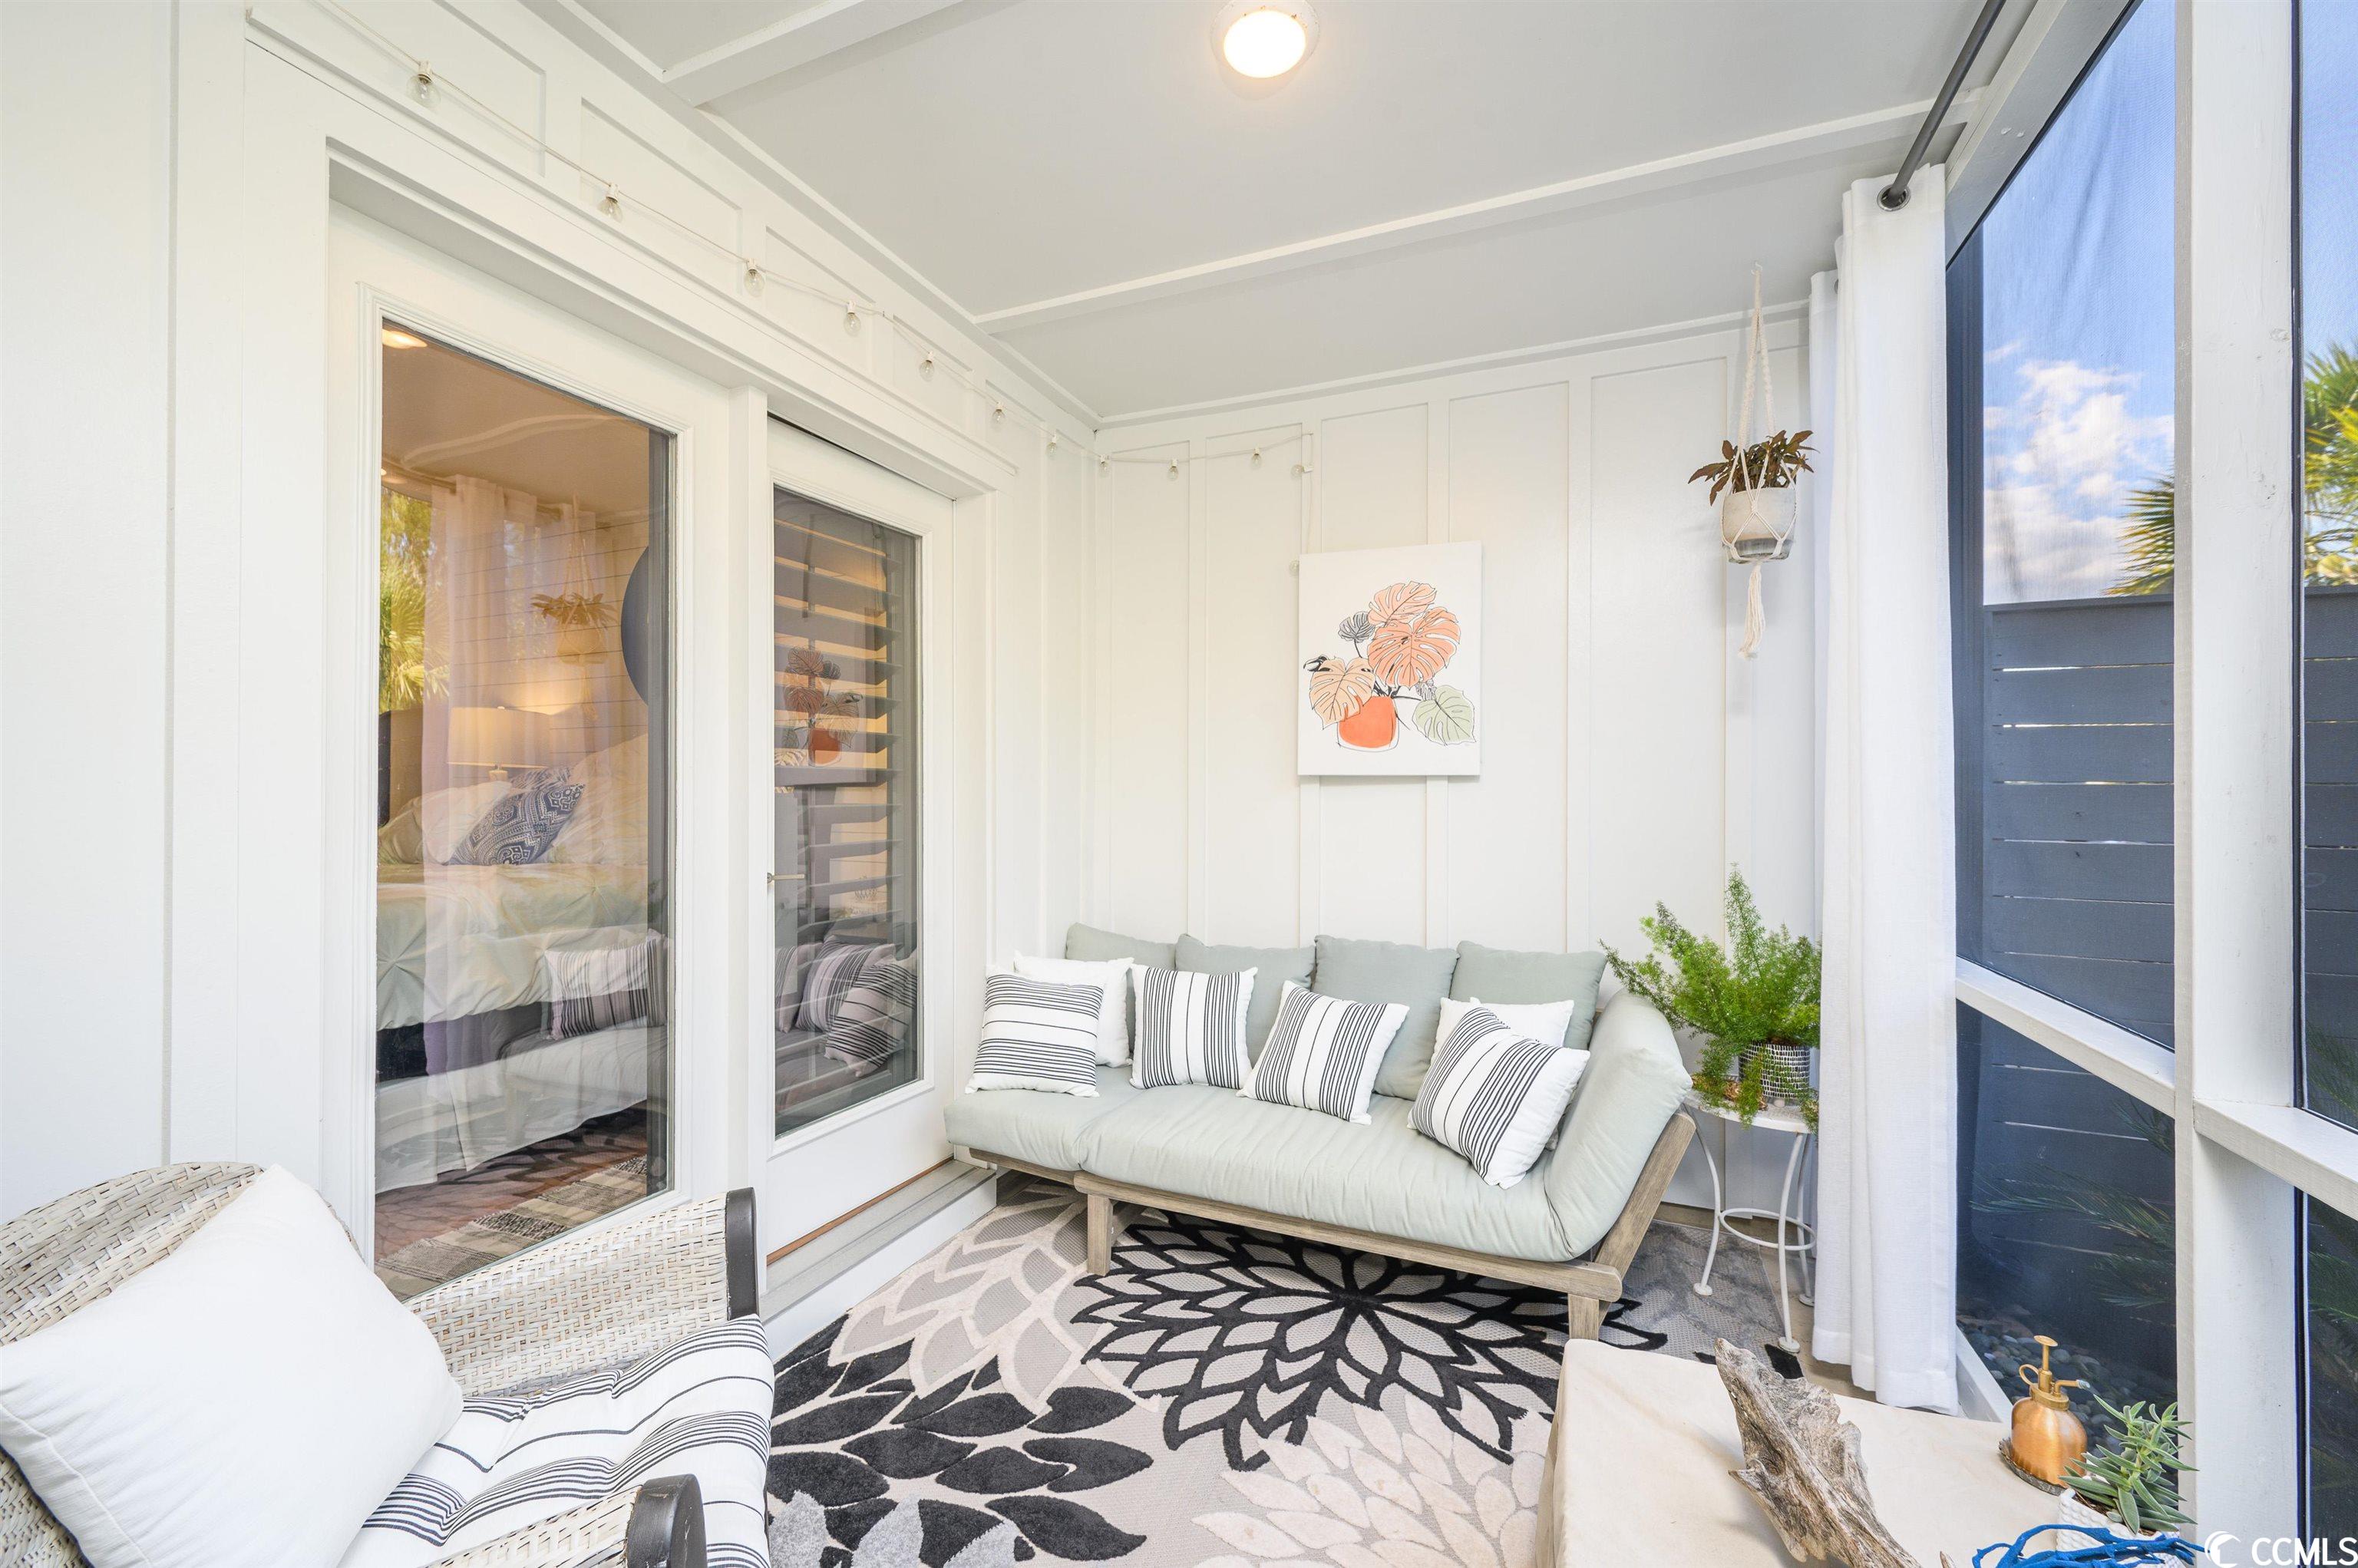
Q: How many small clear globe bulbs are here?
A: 12